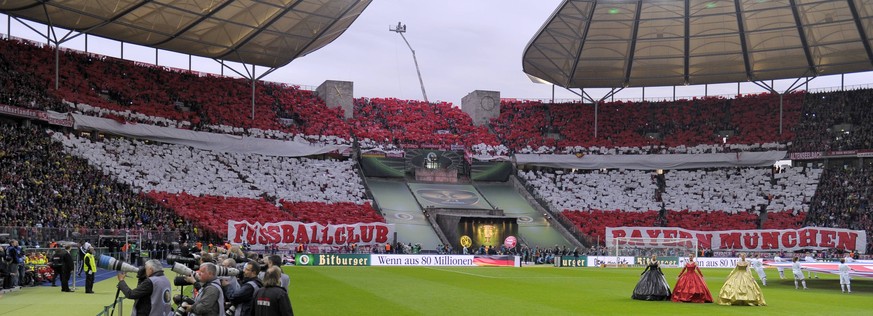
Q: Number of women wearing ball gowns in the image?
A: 3